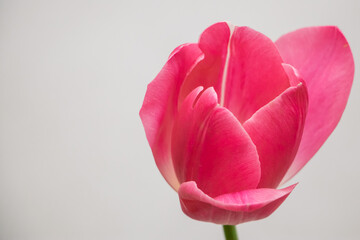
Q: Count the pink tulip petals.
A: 6